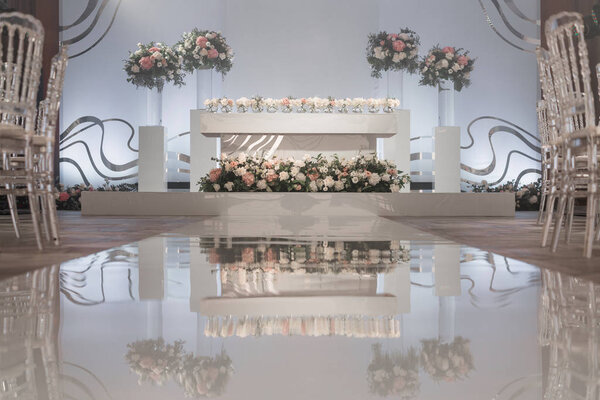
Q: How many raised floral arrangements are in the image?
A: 4